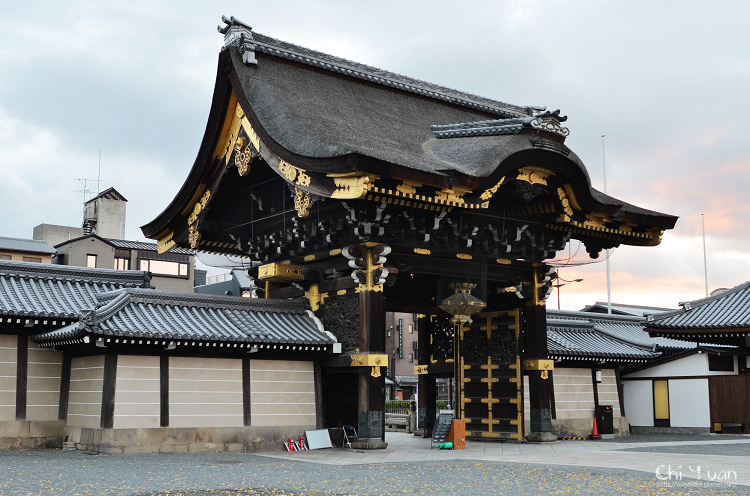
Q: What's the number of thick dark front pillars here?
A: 2